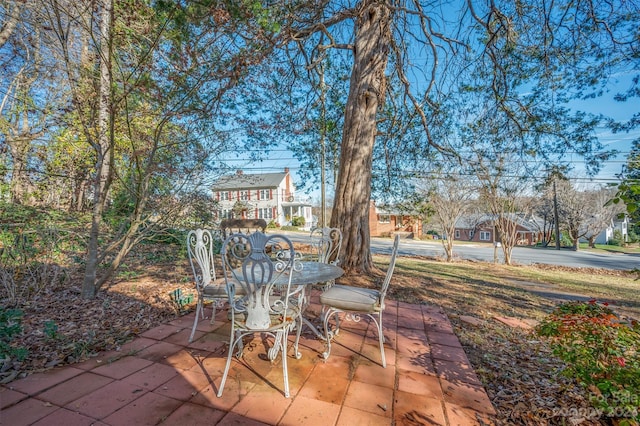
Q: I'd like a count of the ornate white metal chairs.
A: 4